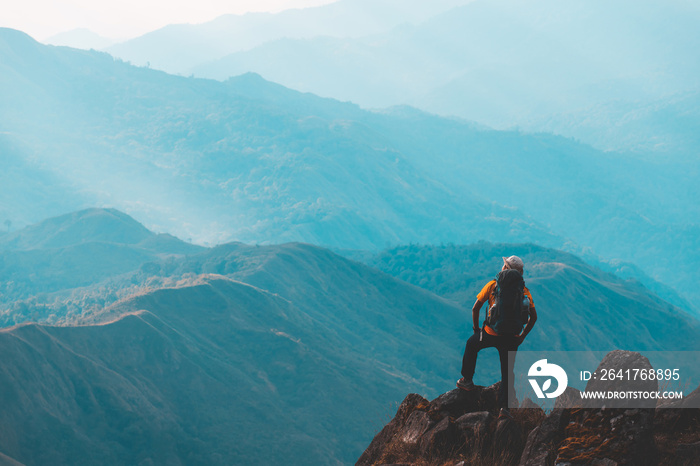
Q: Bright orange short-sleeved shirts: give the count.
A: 1